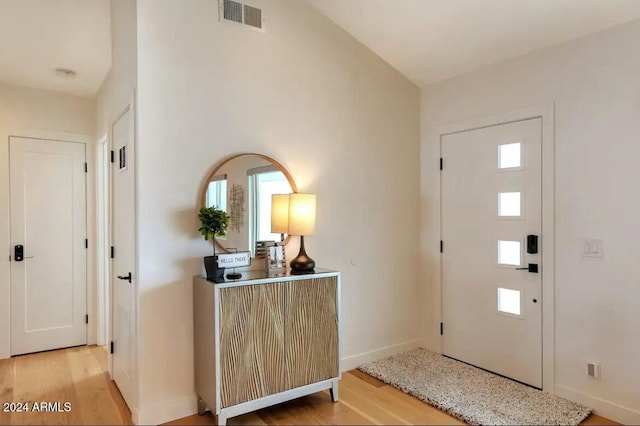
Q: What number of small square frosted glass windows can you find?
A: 4